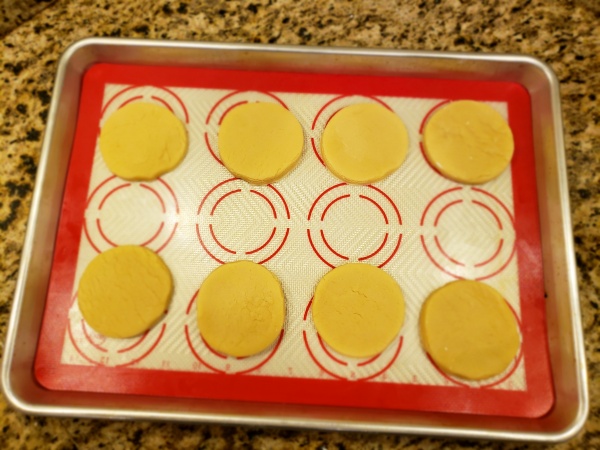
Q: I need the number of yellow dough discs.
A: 8